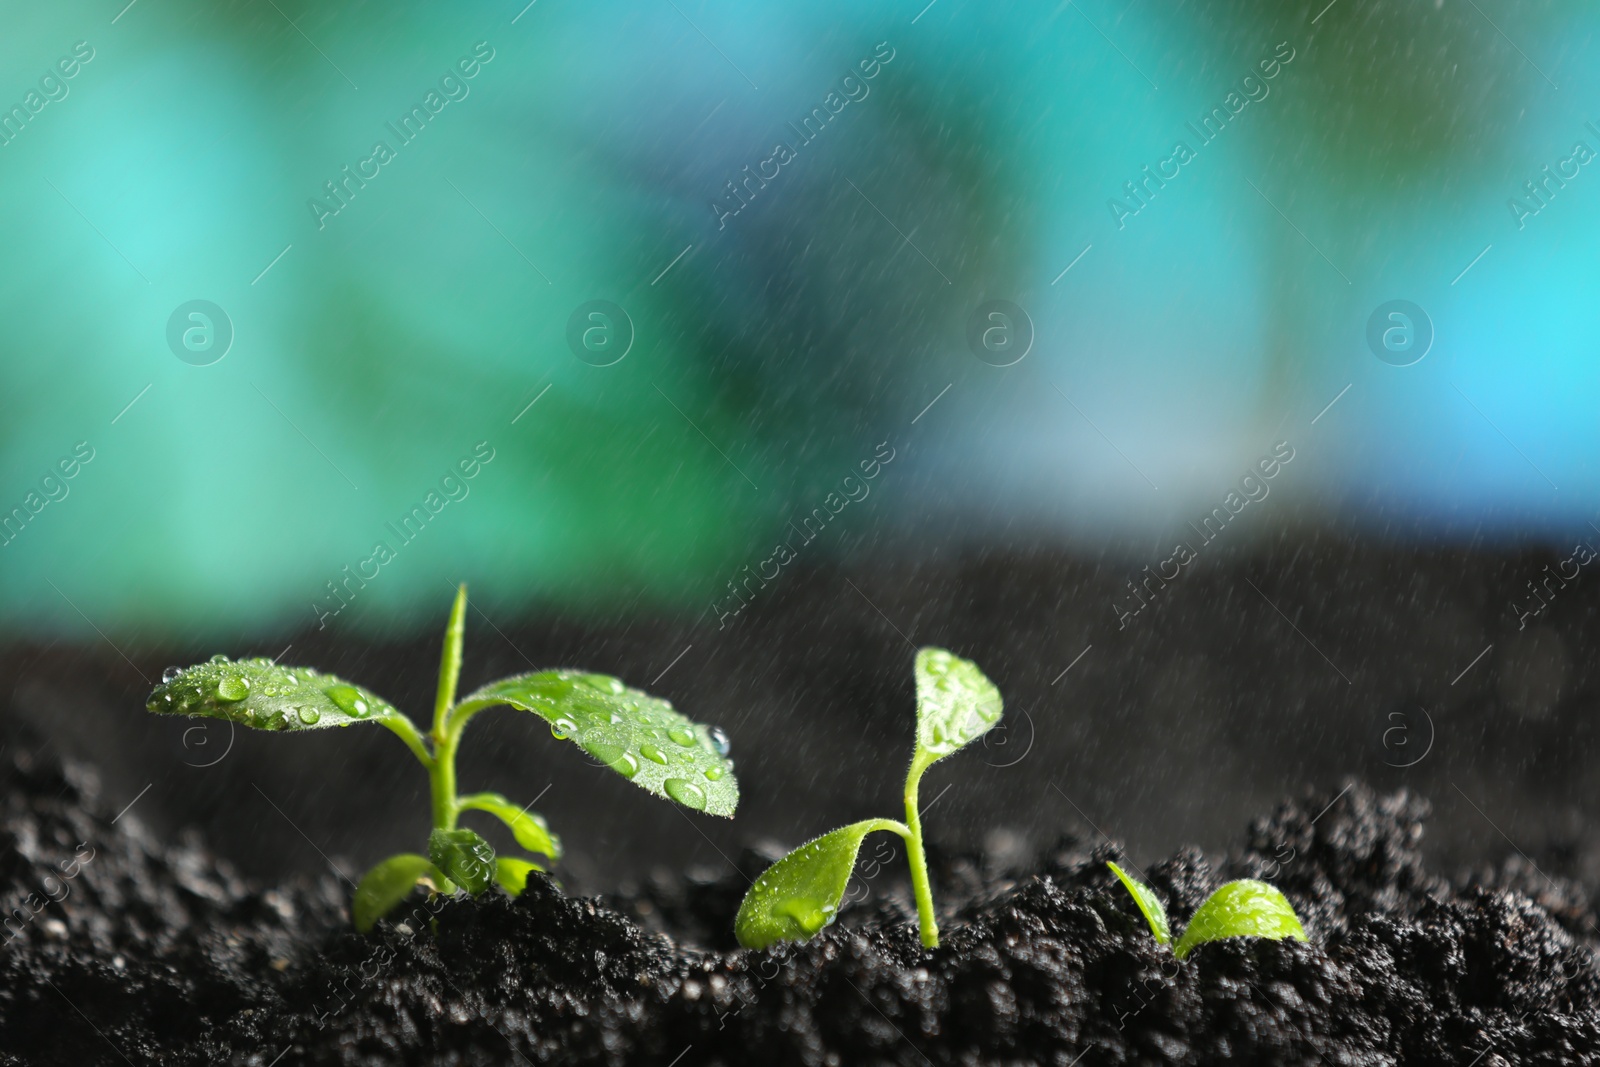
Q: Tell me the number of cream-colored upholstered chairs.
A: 0